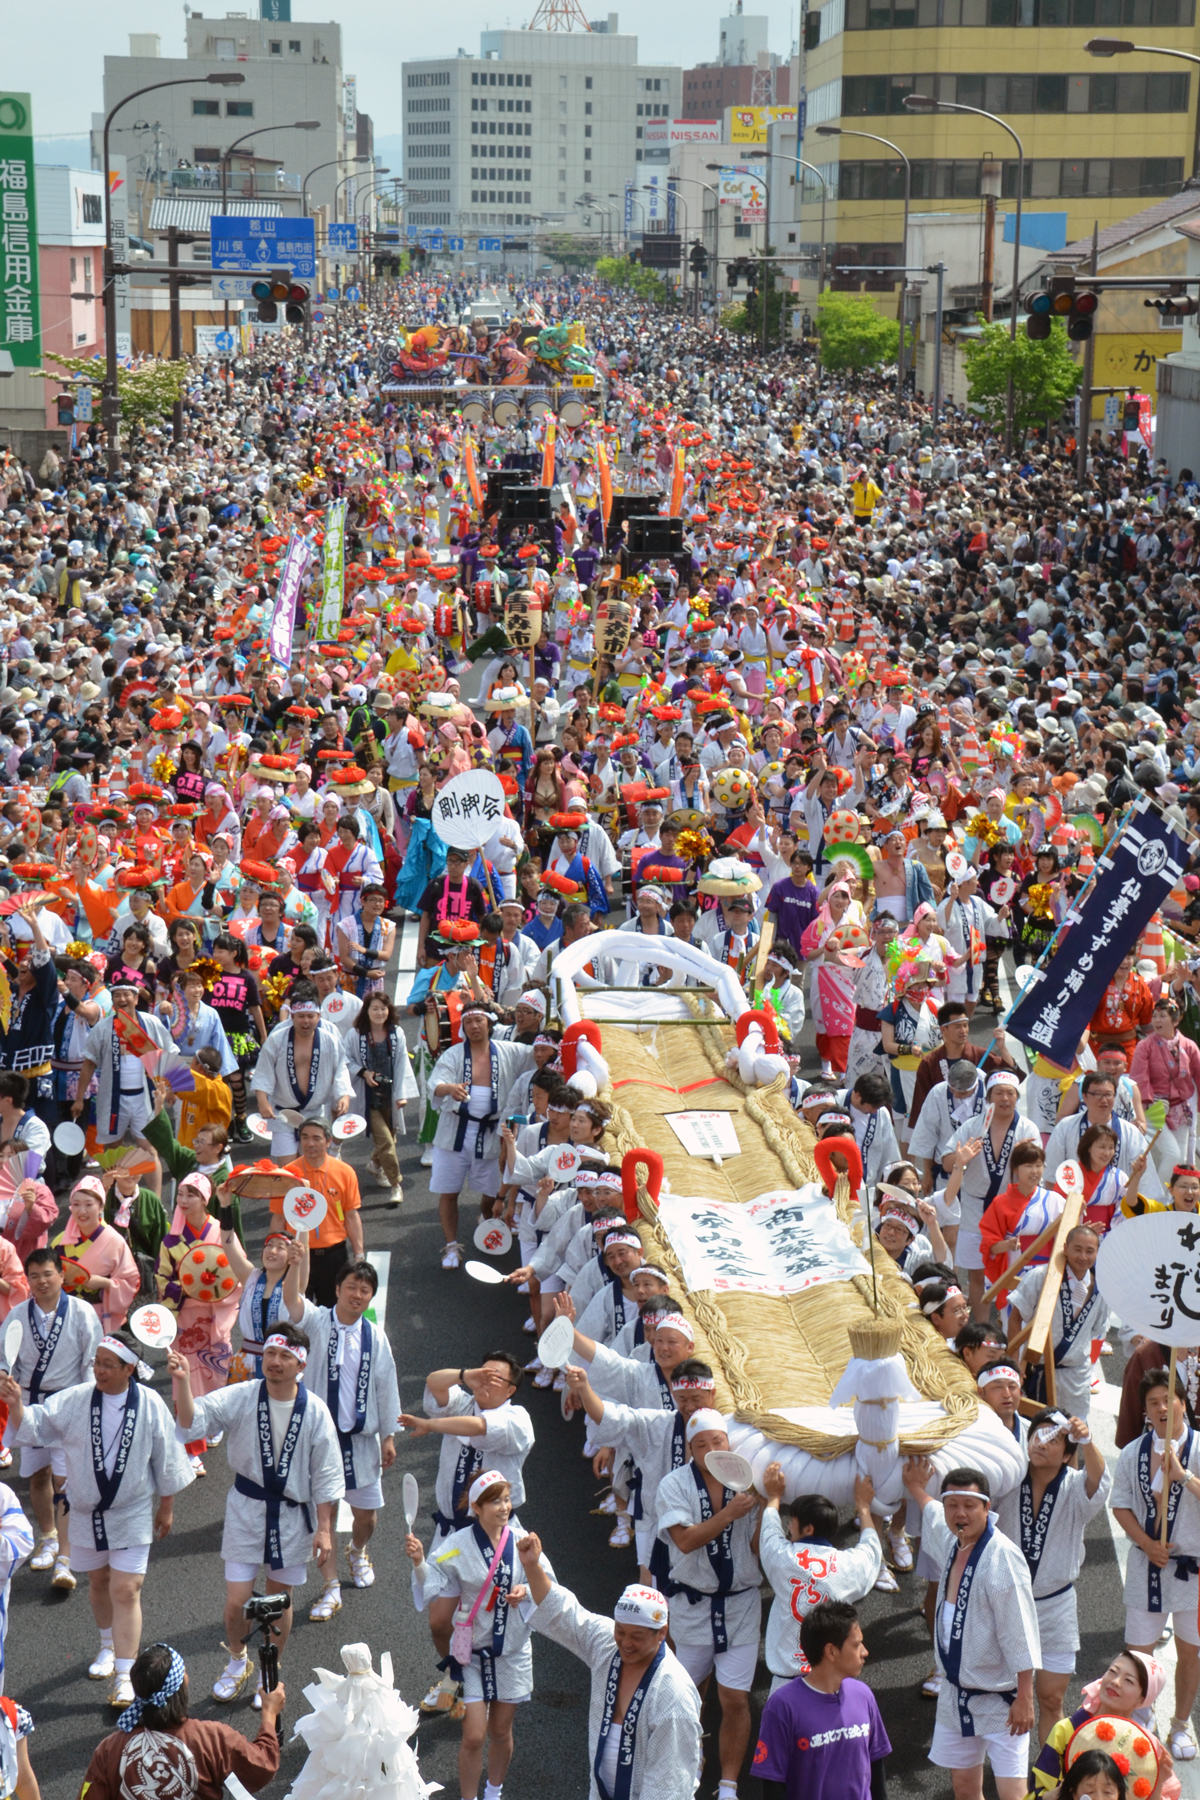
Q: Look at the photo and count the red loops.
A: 4